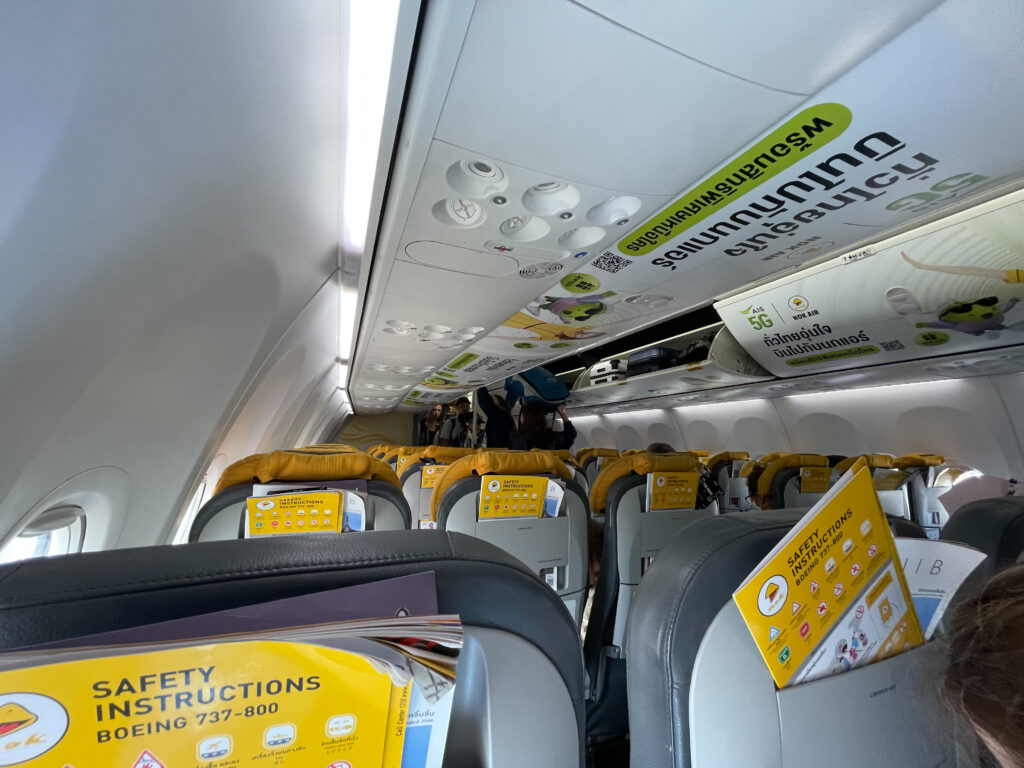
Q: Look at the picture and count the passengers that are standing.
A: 5